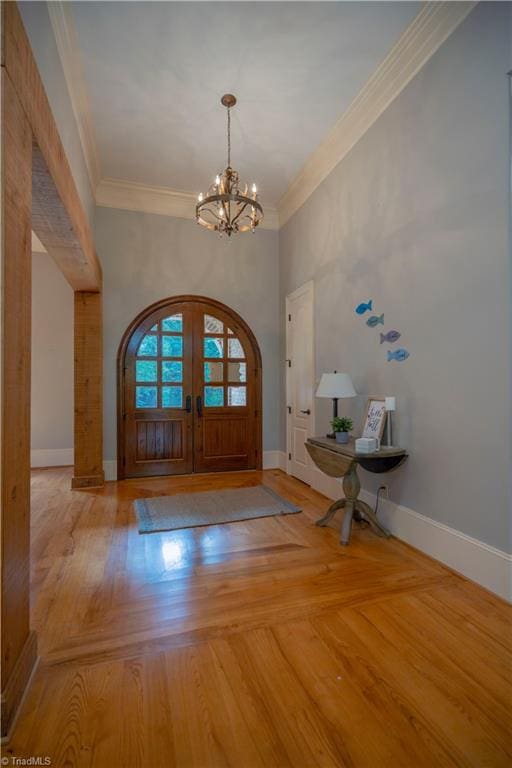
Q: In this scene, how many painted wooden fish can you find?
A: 4